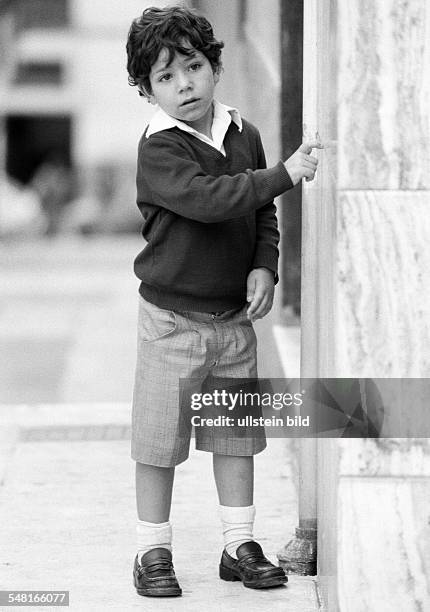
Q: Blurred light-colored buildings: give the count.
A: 1